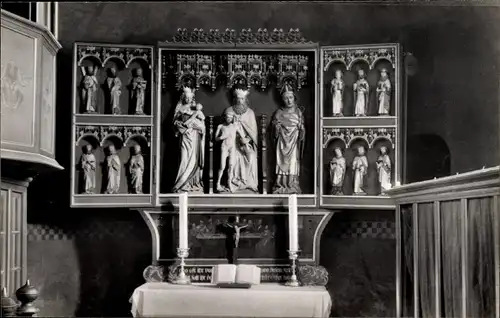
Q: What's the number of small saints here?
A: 12